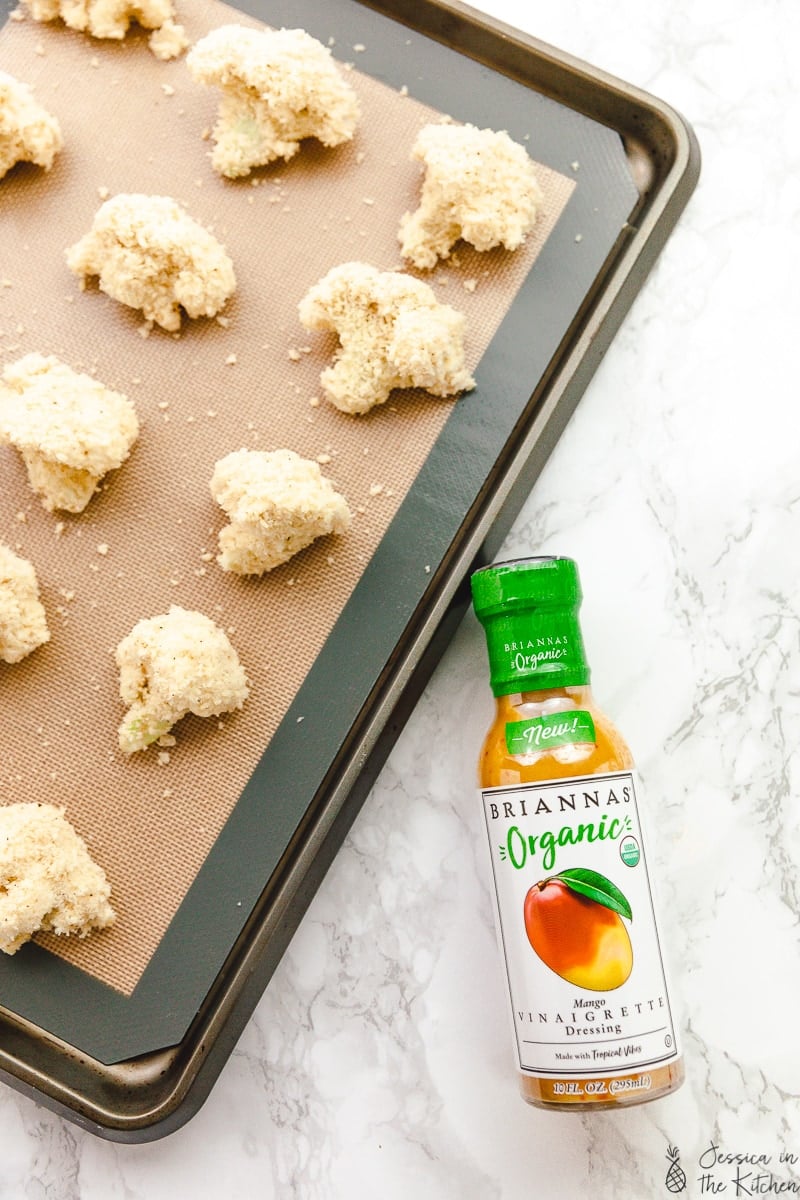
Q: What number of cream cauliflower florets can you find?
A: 11